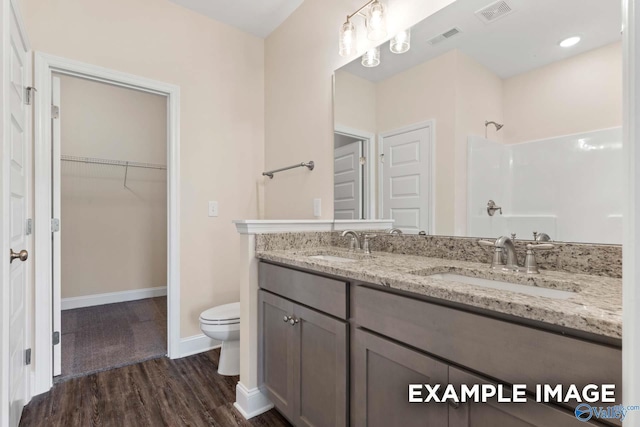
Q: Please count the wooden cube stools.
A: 0